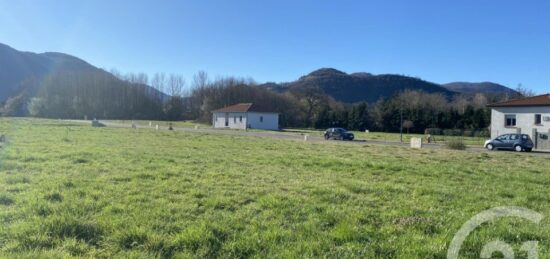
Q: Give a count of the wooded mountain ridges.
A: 3